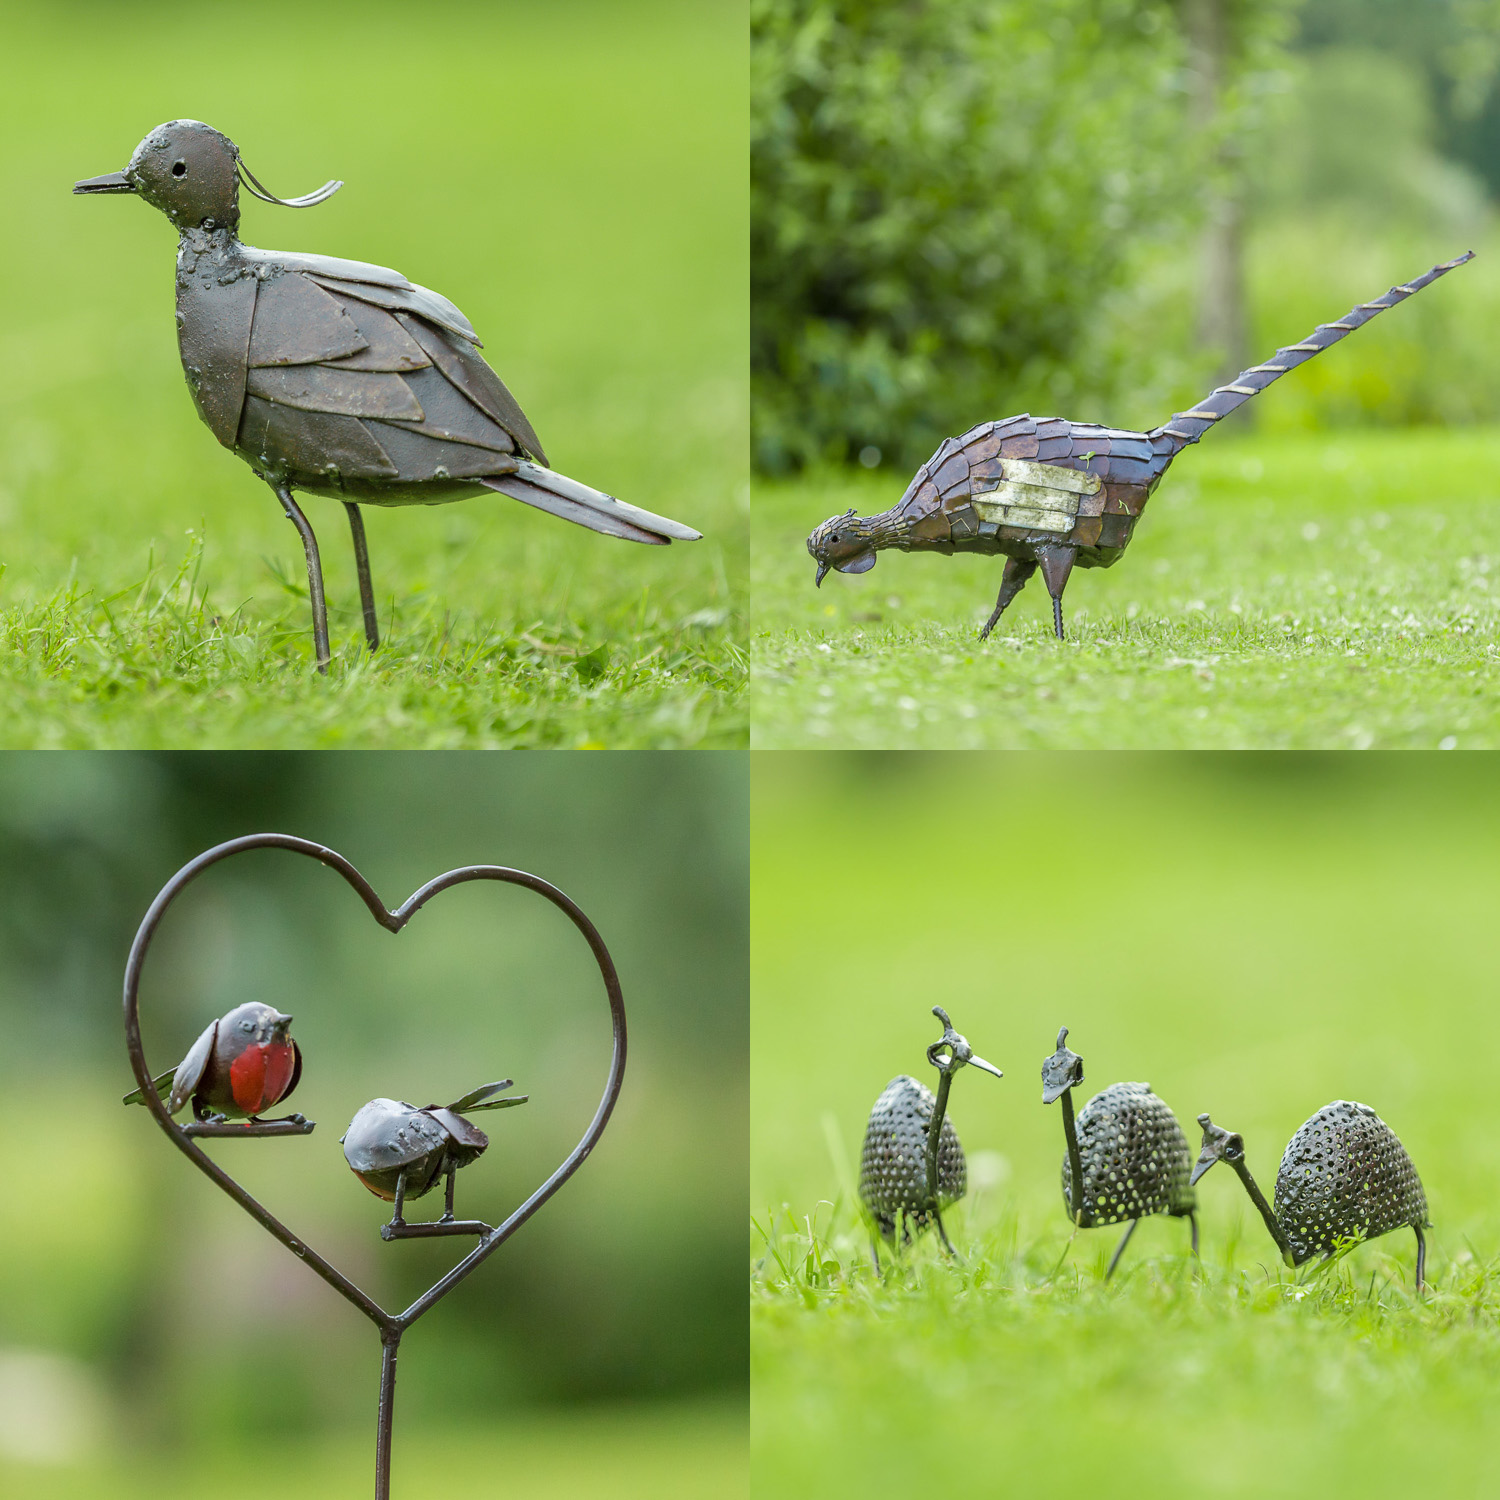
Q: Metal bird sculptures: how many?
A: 7